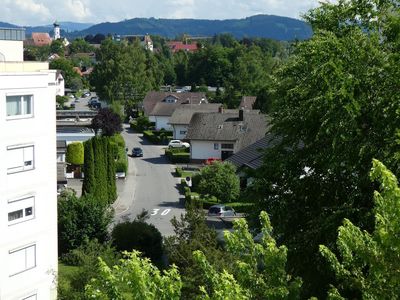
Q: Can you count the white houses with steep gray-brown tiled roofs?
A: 3